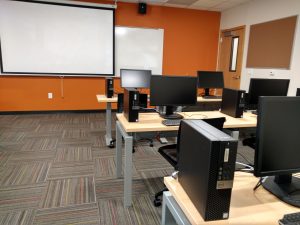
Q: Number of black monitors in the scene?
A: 5